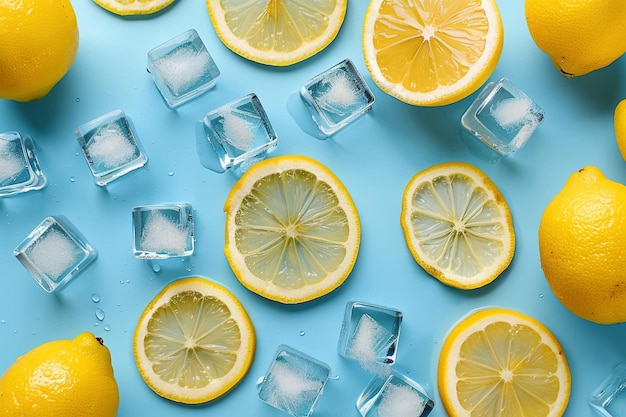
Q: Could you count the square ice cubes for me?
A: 12